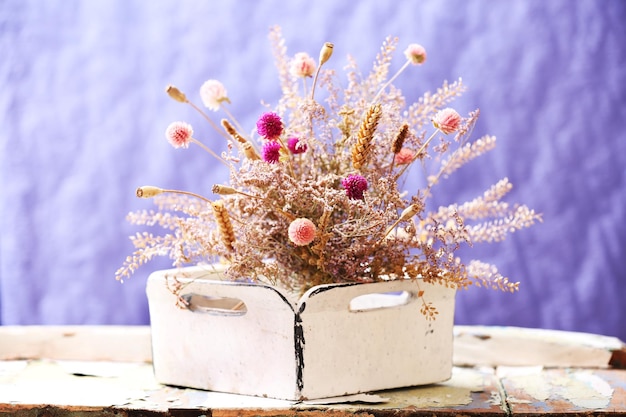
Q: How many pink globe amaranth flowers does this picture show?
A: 7